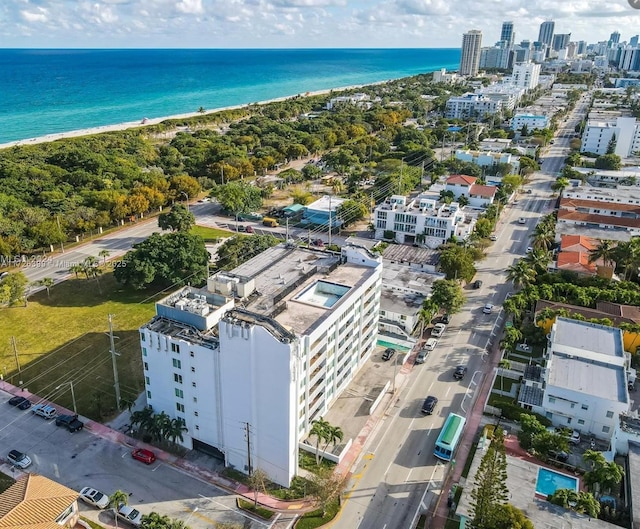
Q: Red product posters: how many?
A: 0